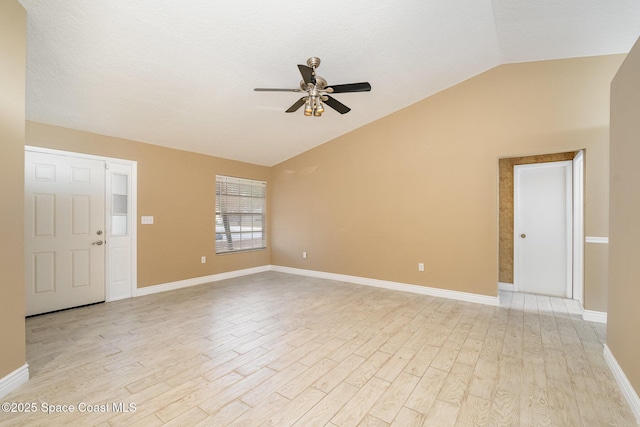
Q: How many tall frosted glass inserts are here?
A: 1